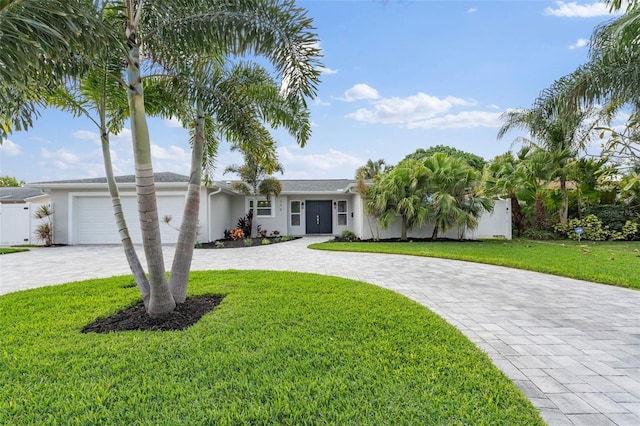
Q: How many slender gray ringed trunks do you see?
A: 3